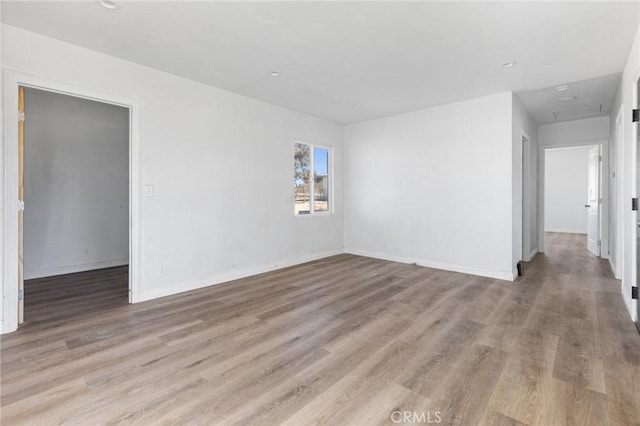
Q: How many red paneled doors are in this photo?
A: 0